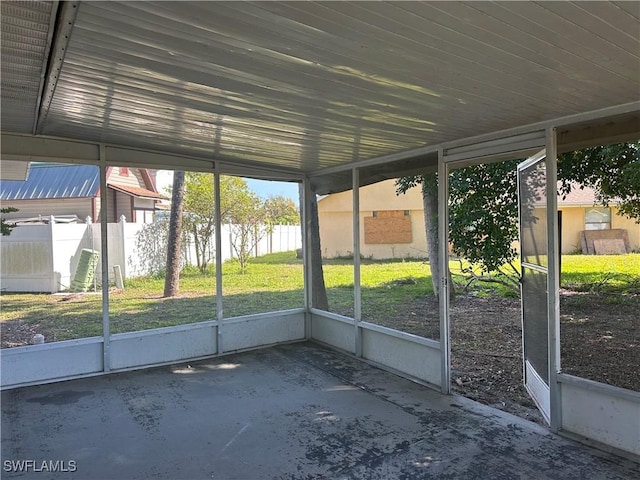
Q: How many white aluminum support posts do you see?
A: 6